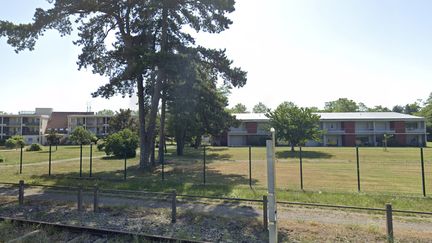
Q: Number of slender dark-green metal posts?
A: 11